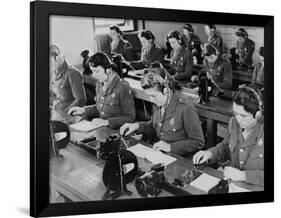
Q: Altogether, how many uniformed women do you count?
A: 12